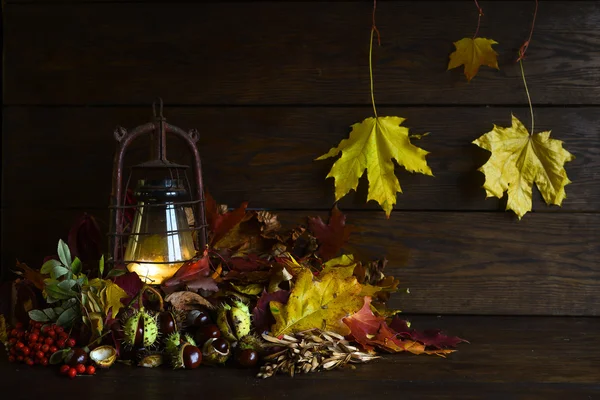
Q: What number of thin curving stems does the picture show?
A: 3